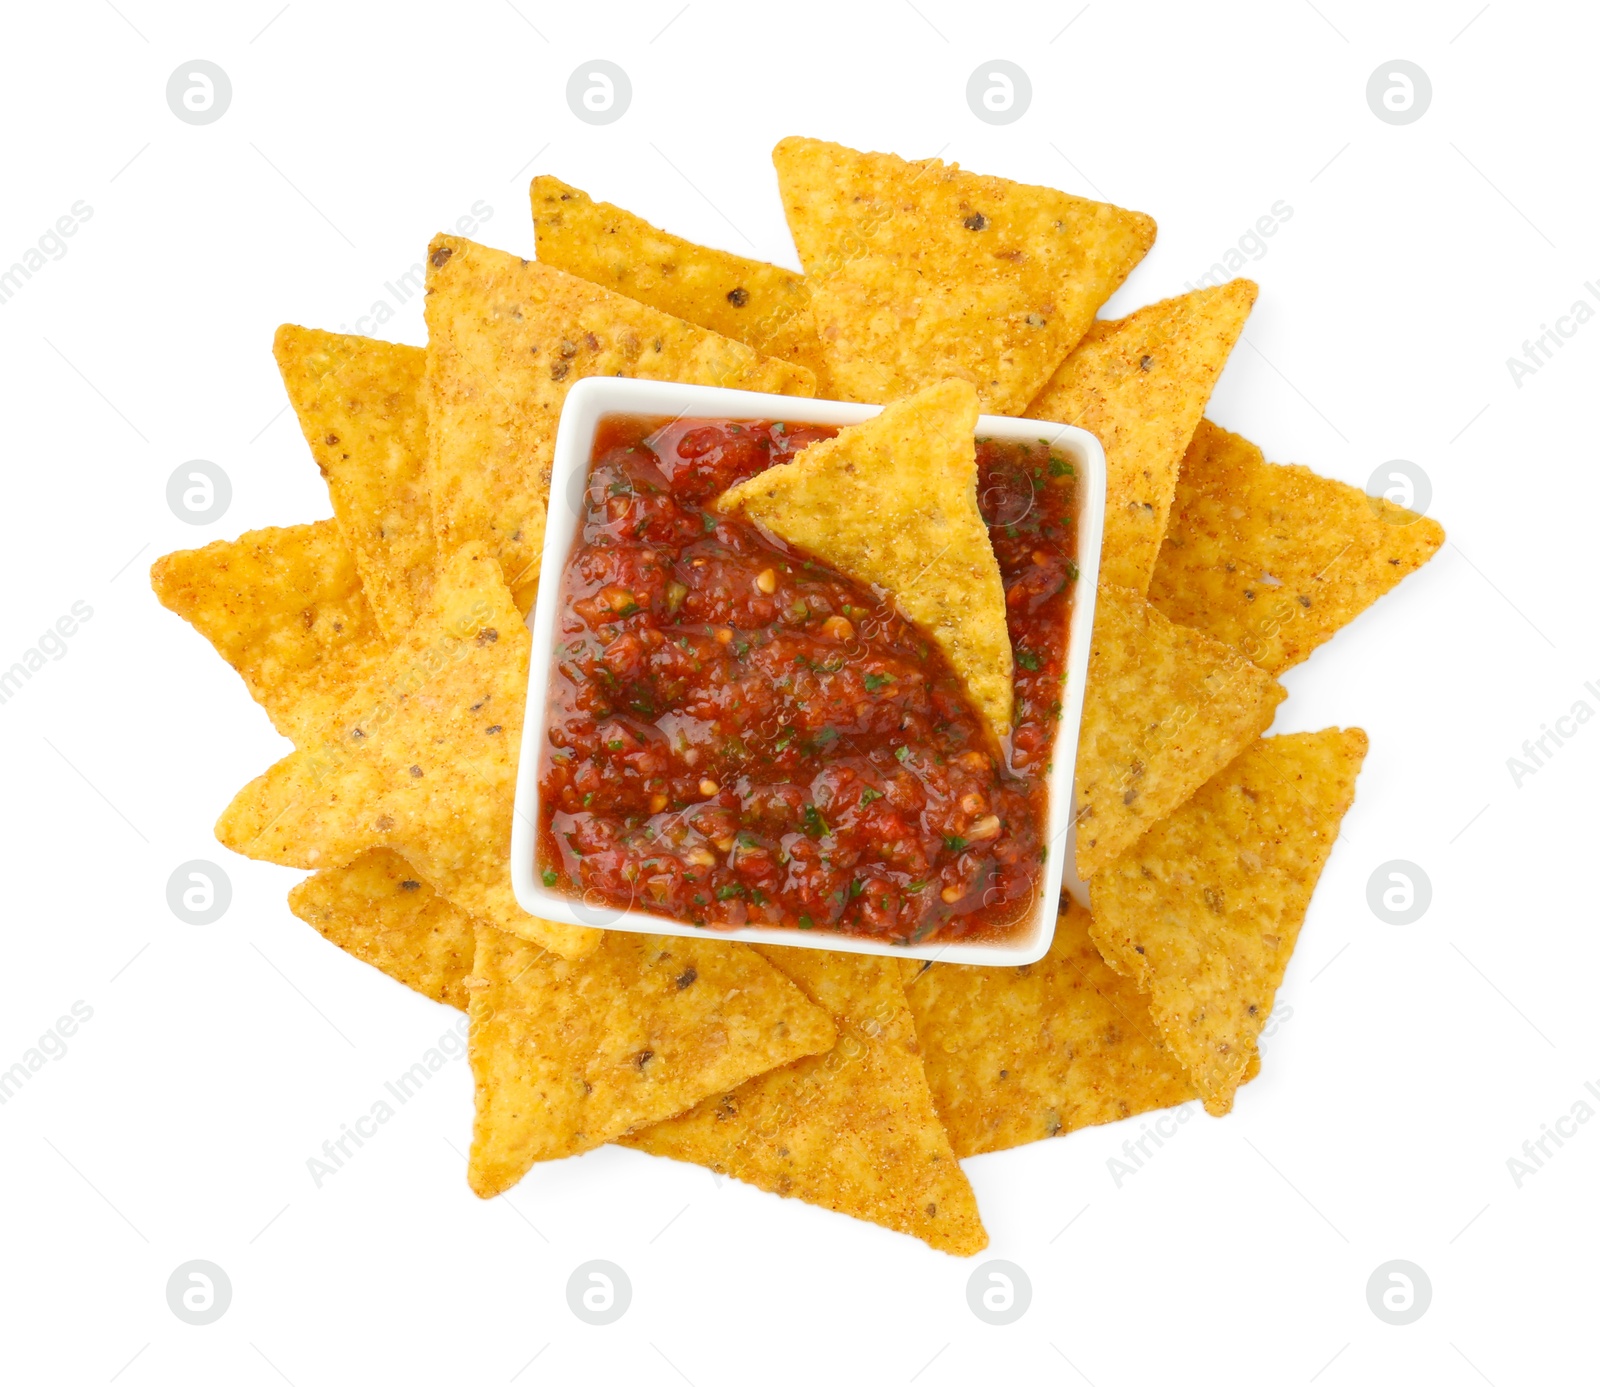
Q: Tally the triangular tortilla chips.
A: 15